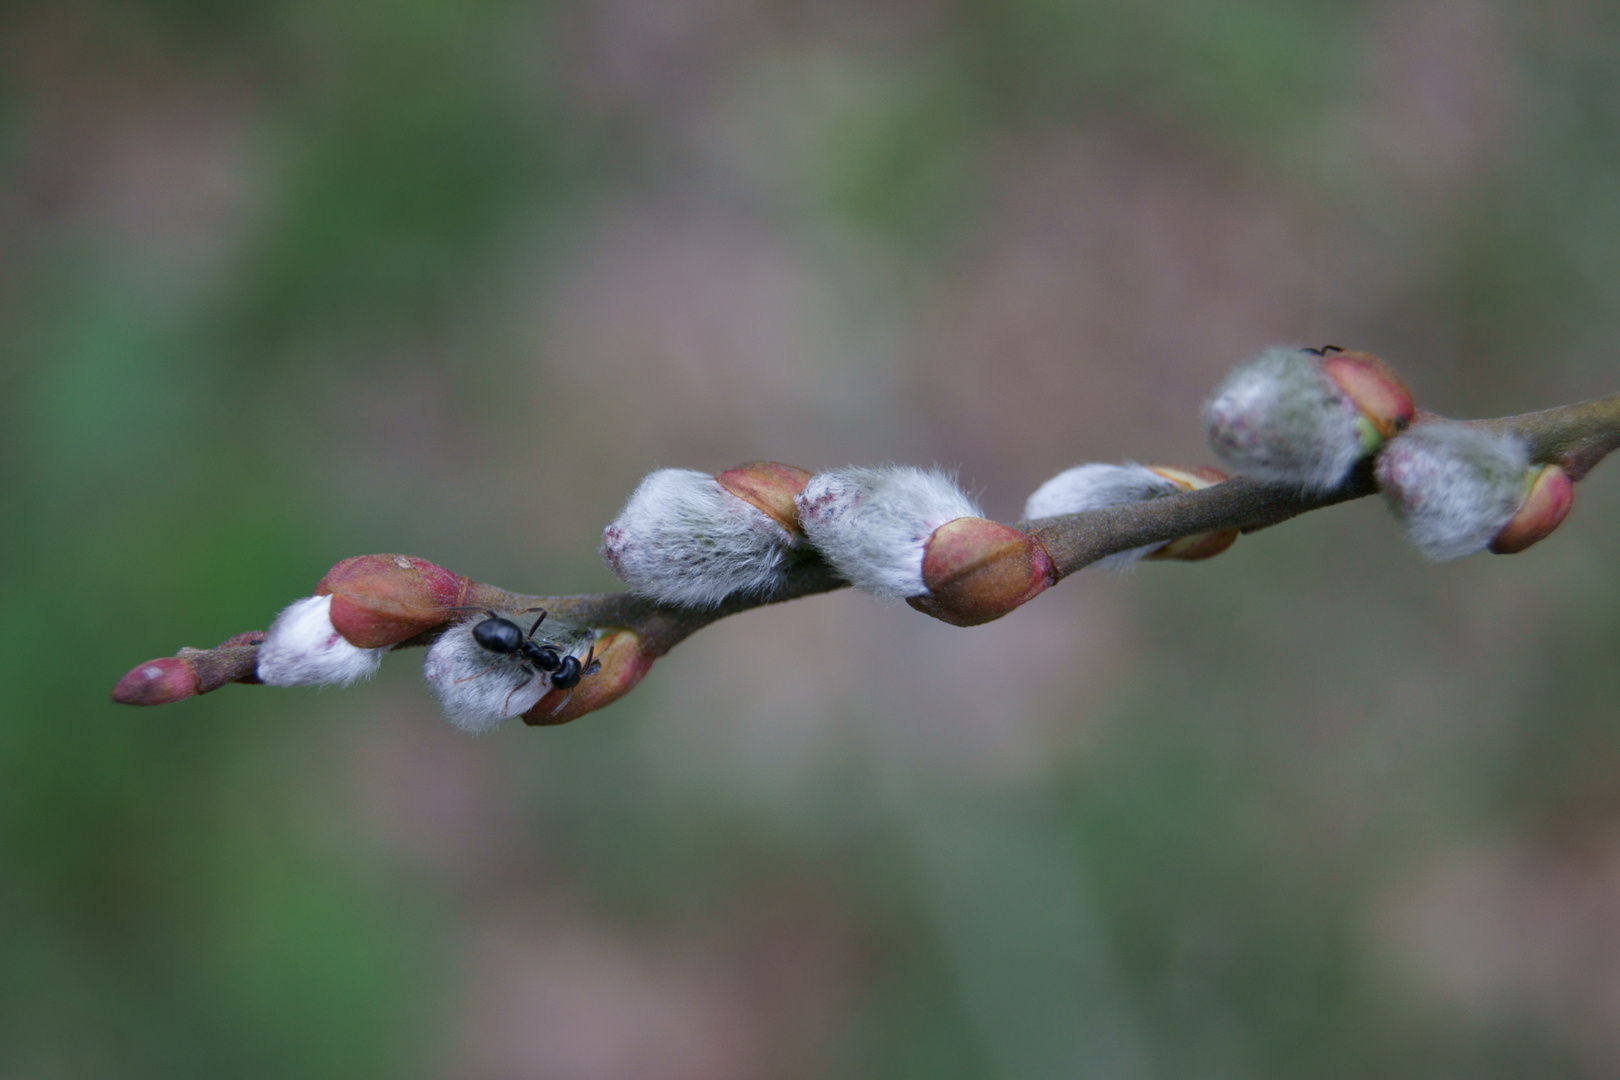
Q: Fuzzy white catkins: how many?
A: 7